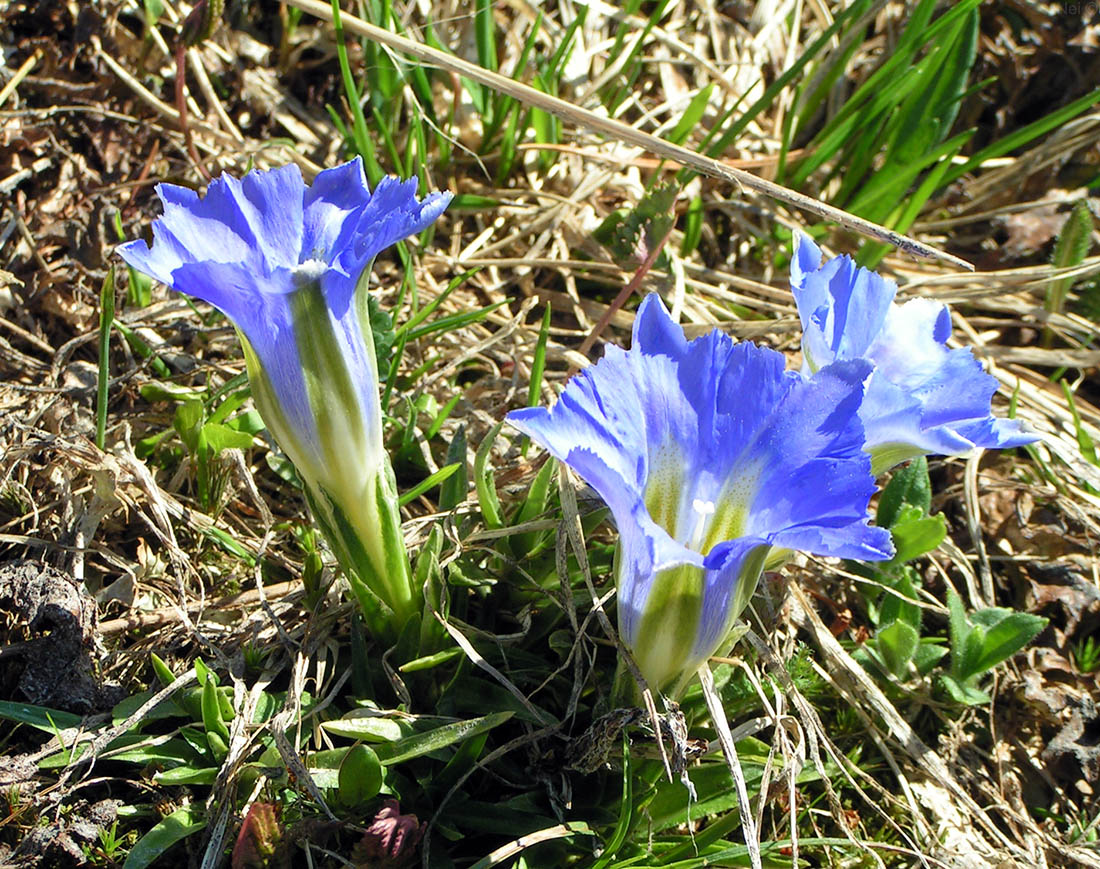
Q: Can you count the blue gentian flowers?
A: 3